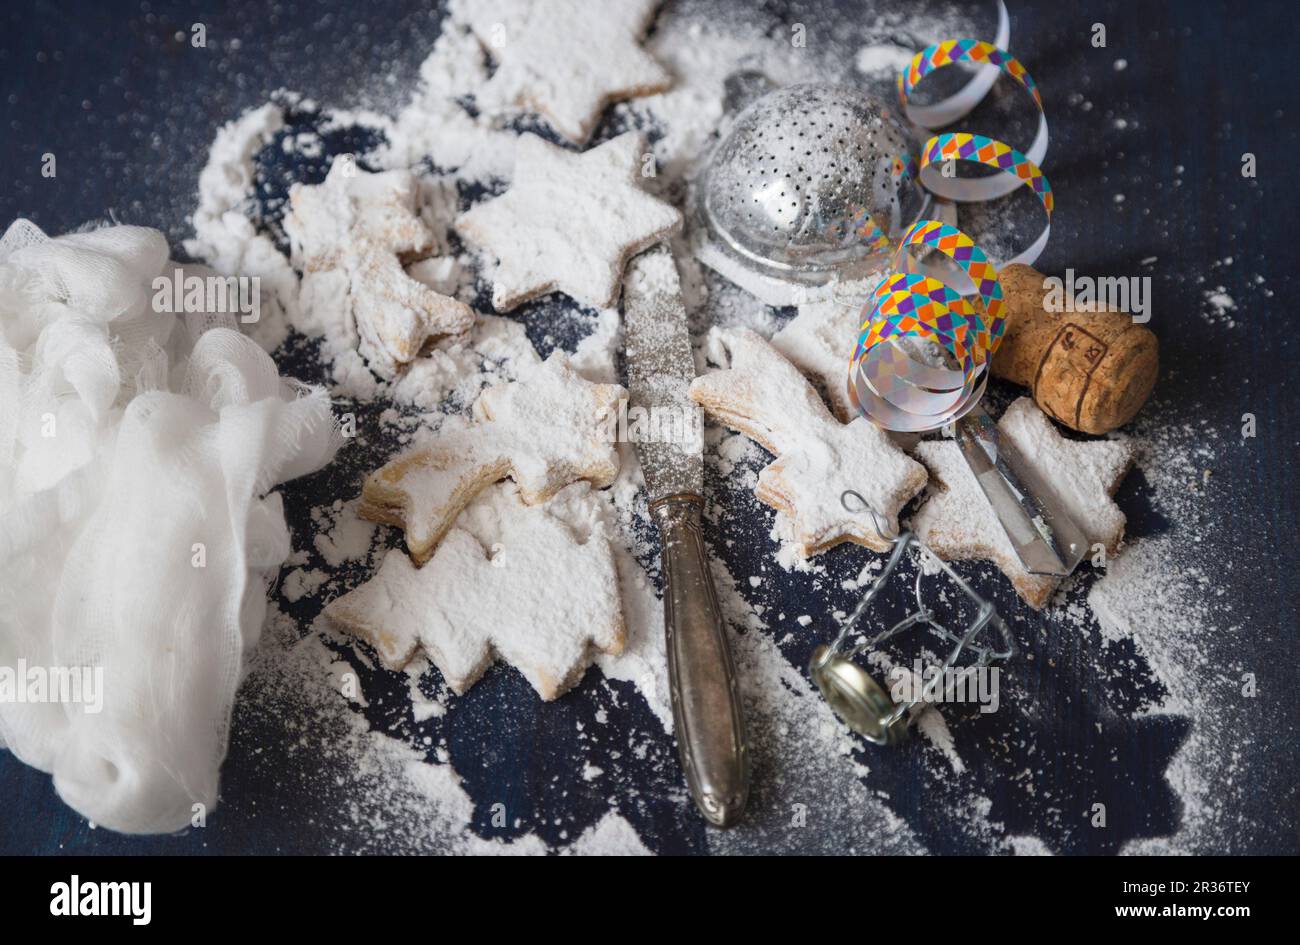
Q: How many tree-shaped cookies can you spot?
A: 1